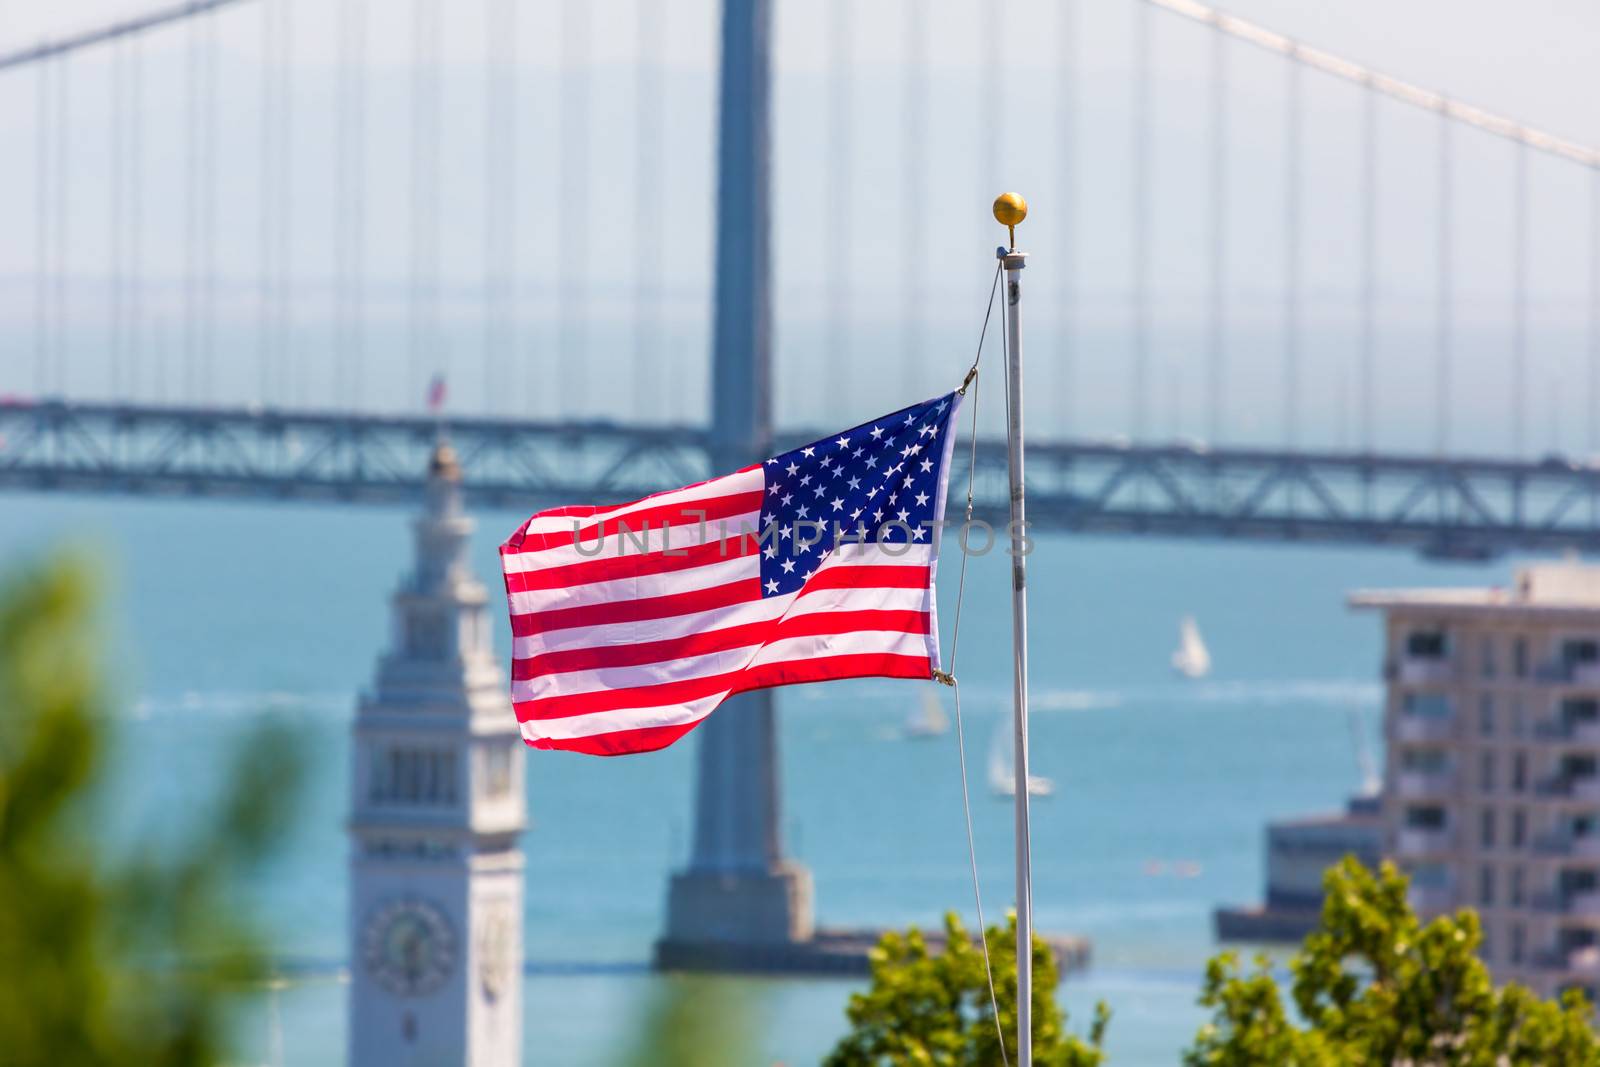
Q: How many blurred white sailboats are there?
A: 3